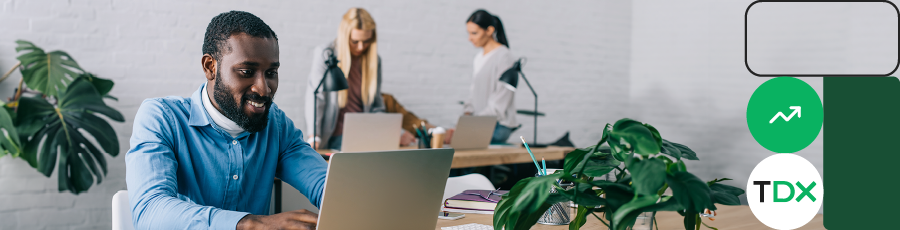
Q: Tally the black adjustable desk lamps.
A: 2